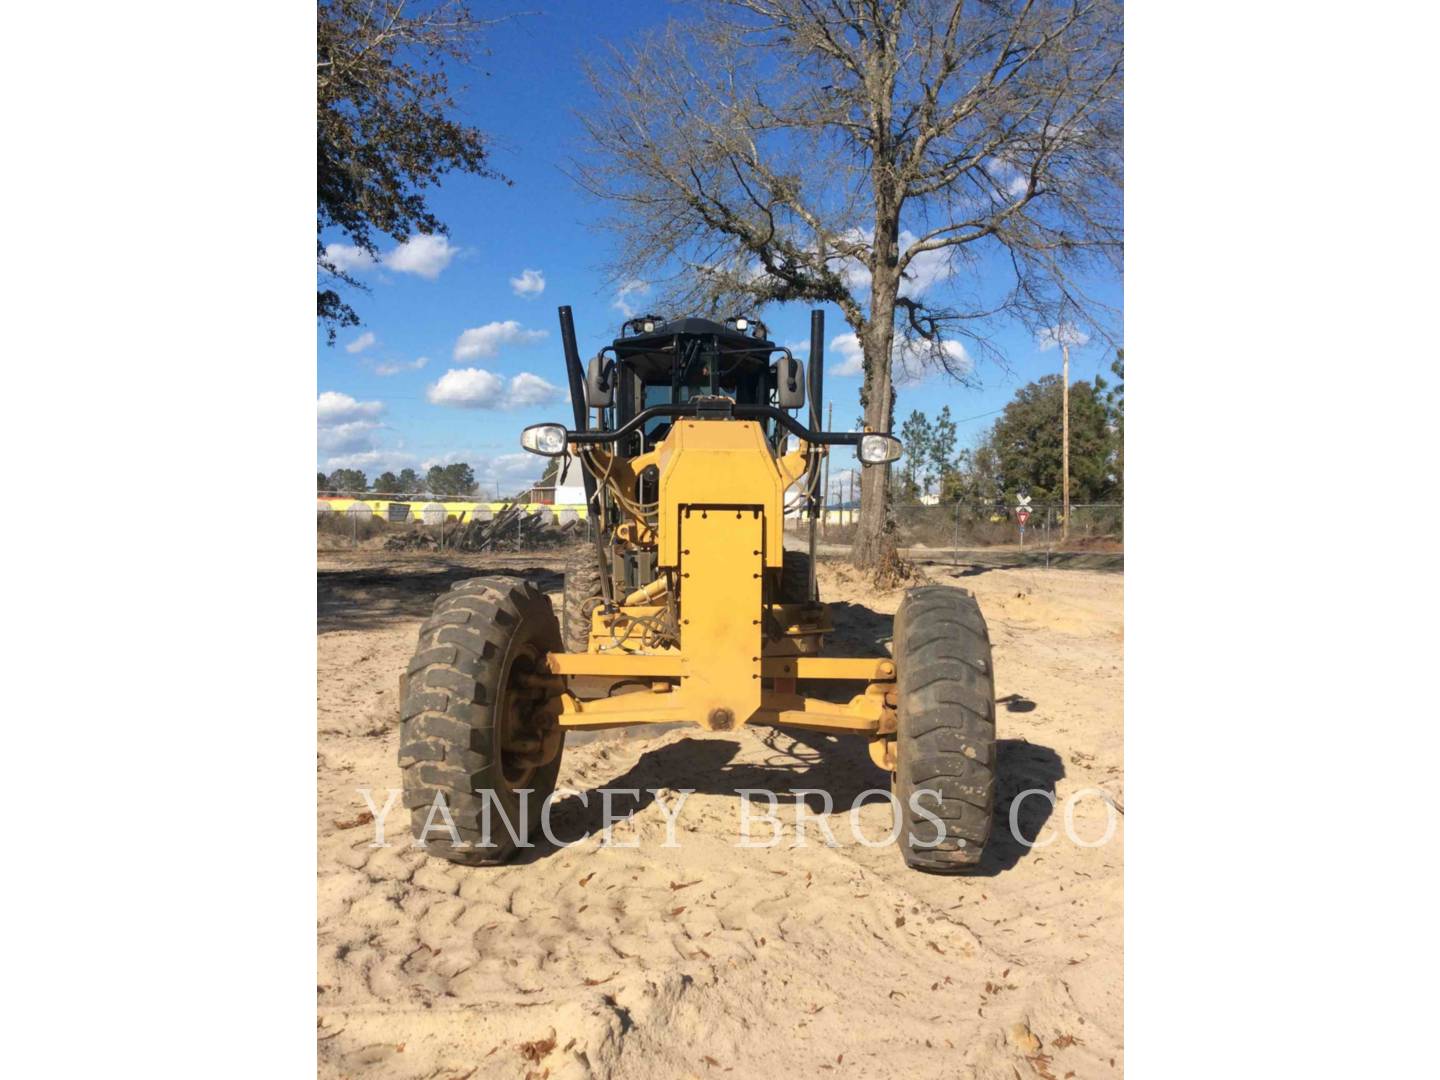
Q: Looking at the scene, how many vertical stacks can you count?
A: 2